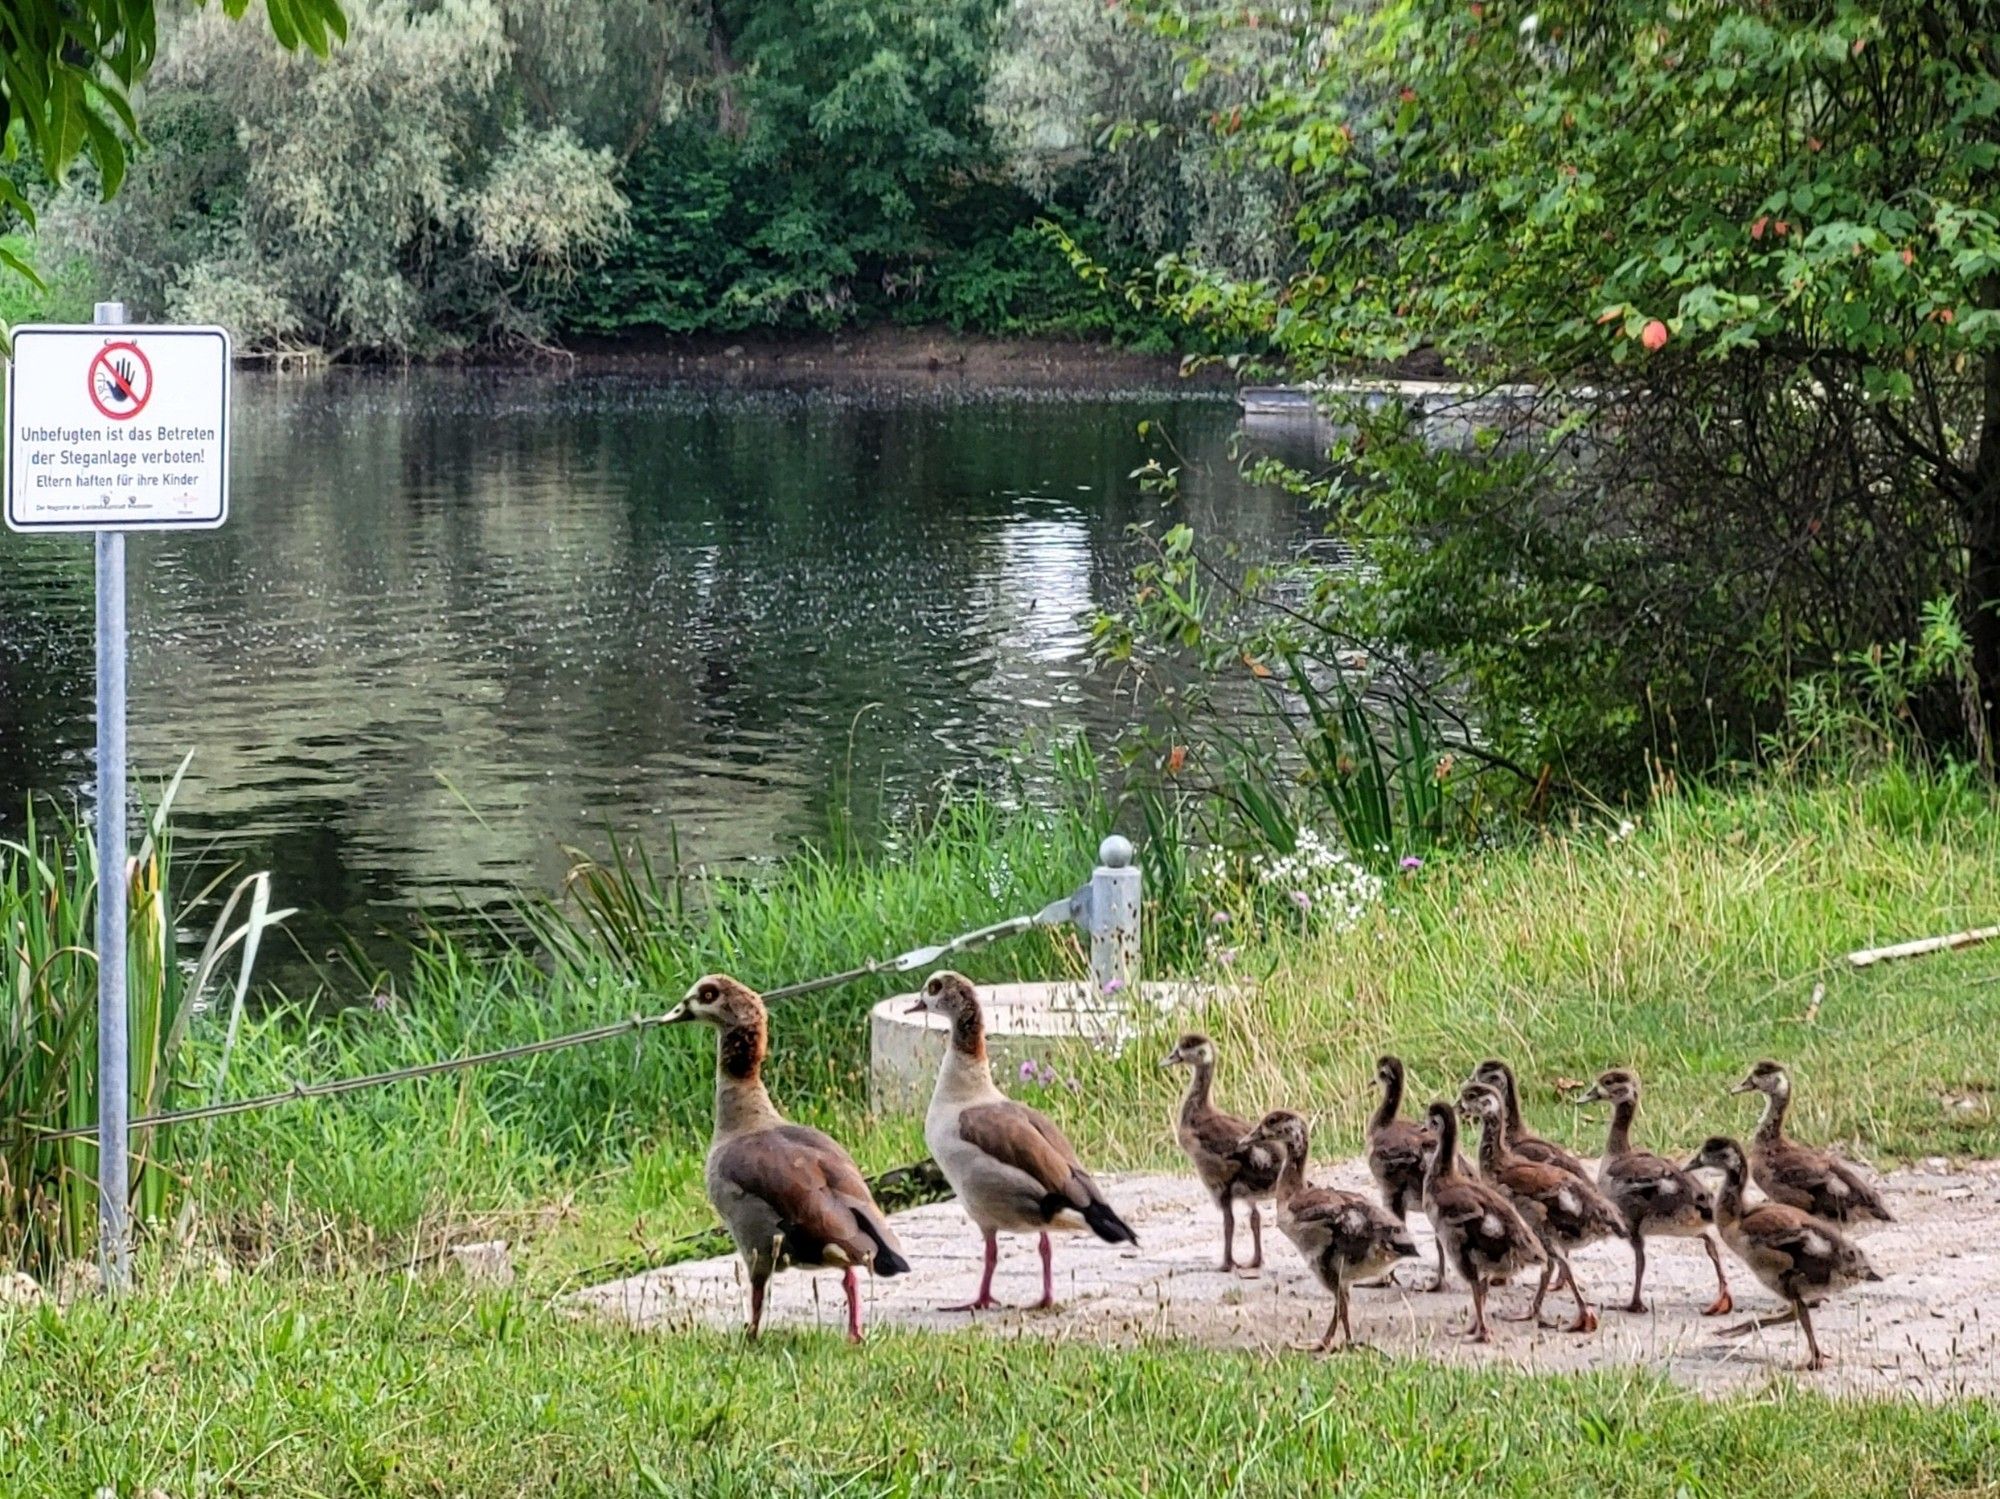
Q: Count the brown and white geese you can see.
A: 11